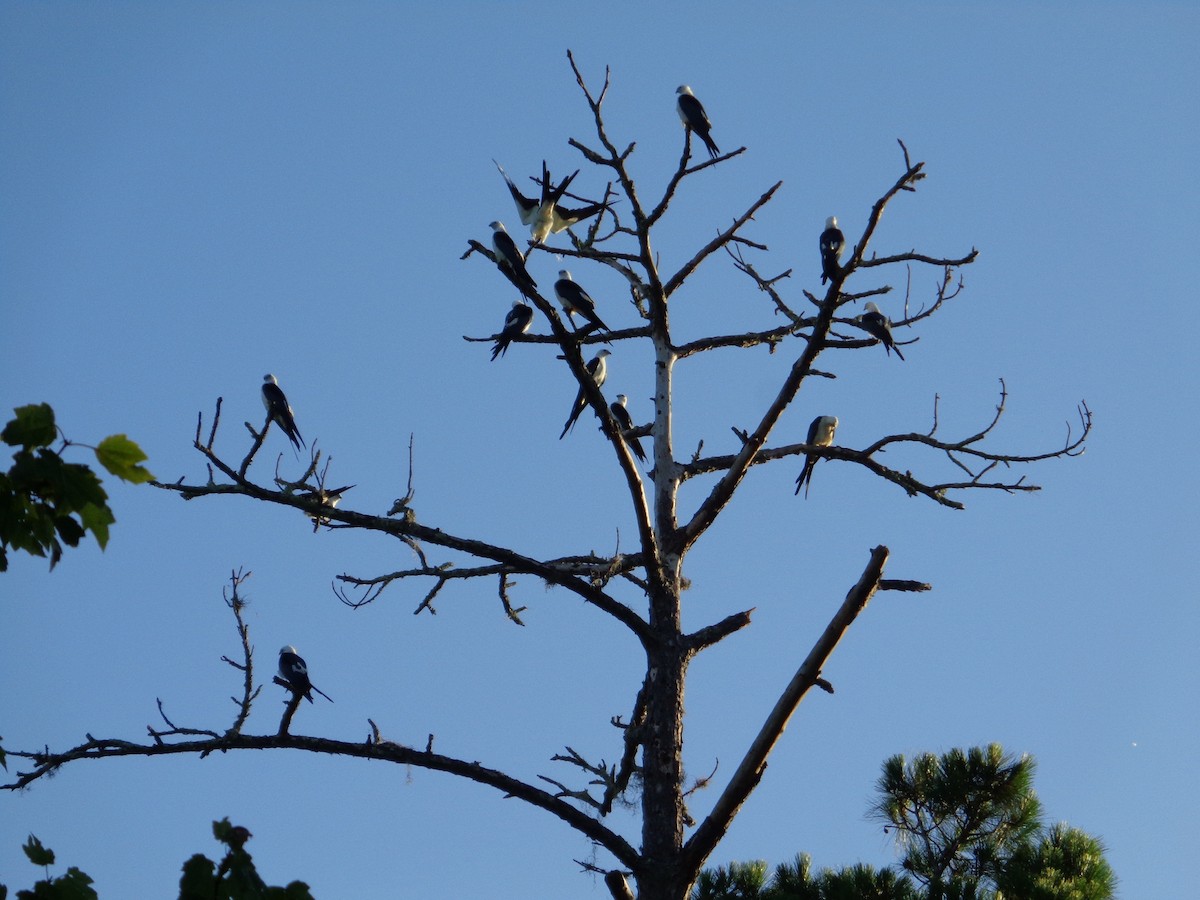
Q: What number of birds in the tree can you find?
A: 13